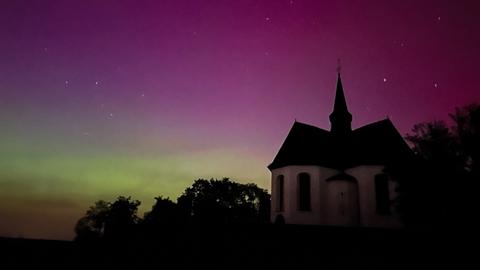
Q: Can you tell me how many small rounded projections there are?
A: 1